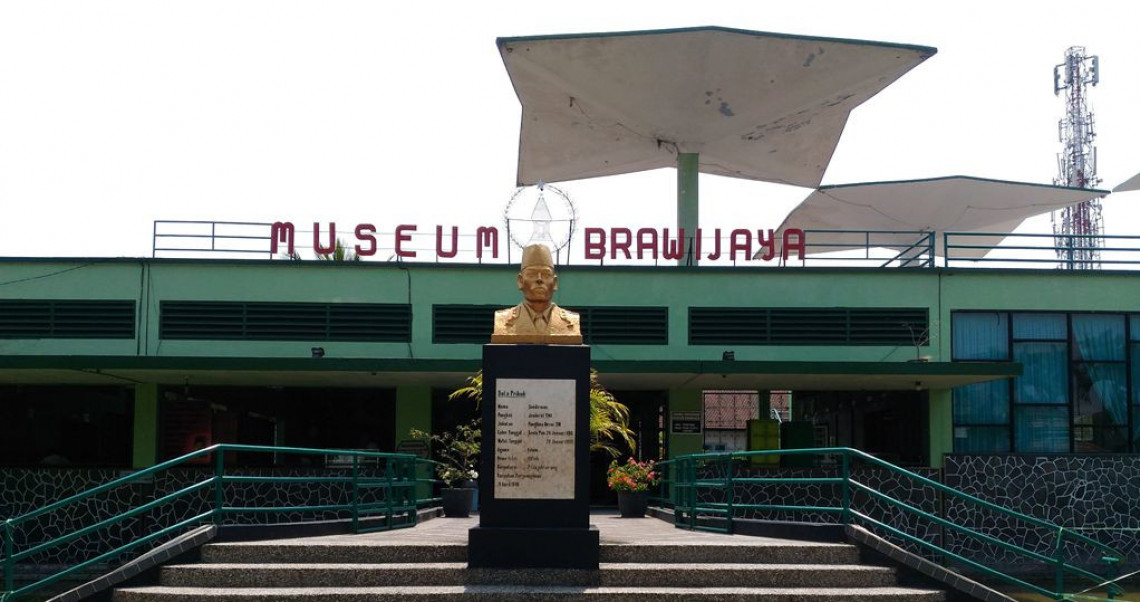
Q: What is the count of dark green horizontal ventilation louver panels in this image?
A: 4